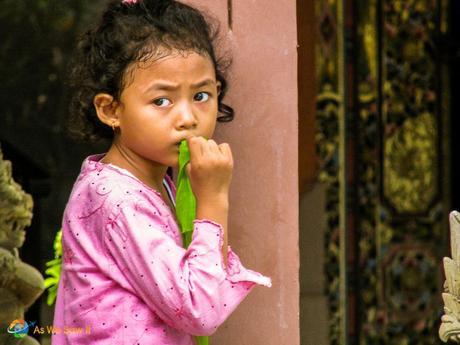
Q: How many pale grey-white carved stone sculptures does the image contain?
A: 2